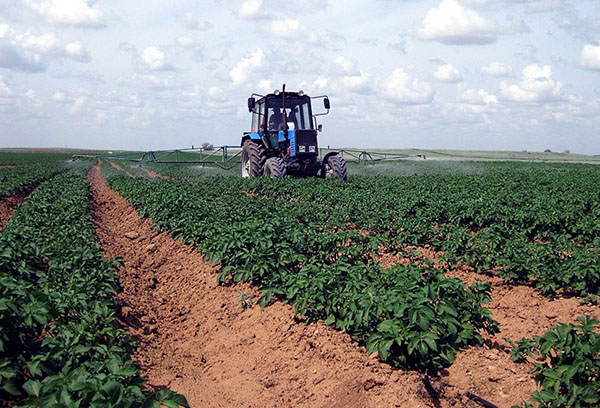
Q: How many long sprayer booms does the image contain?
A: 2